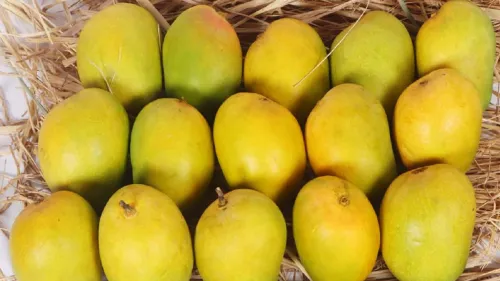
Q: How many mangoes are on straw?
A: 15